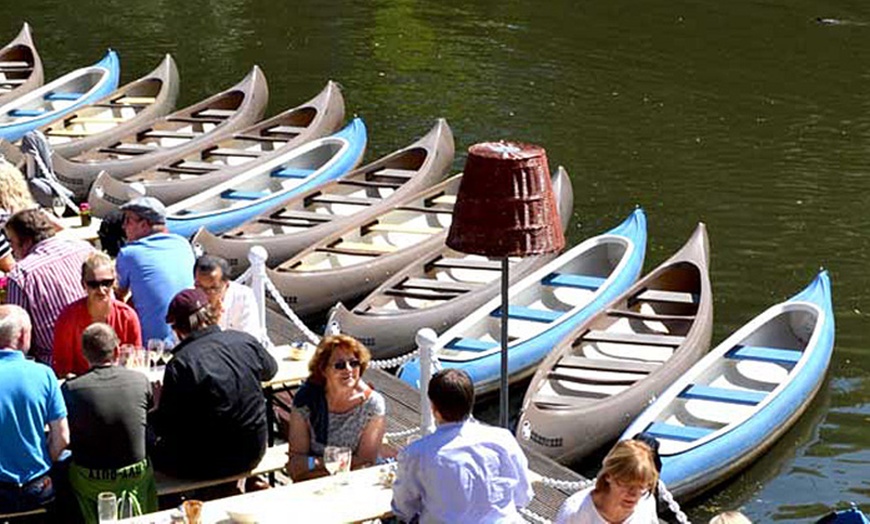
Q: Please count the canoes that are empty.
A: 12